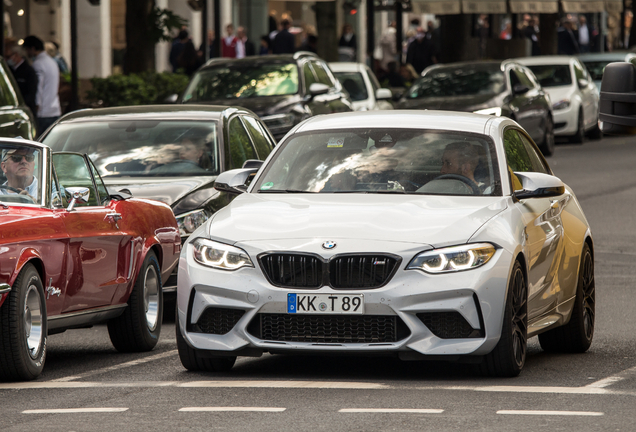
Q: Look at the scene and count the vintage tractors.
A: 0